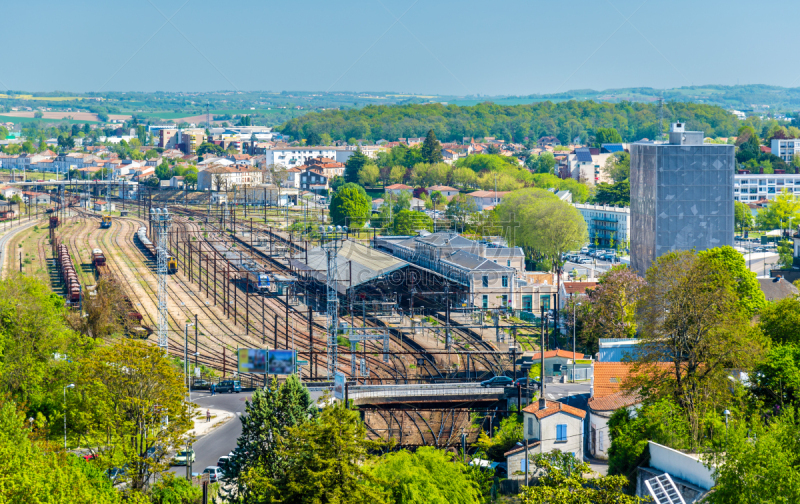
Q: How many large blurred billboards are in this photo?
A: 2